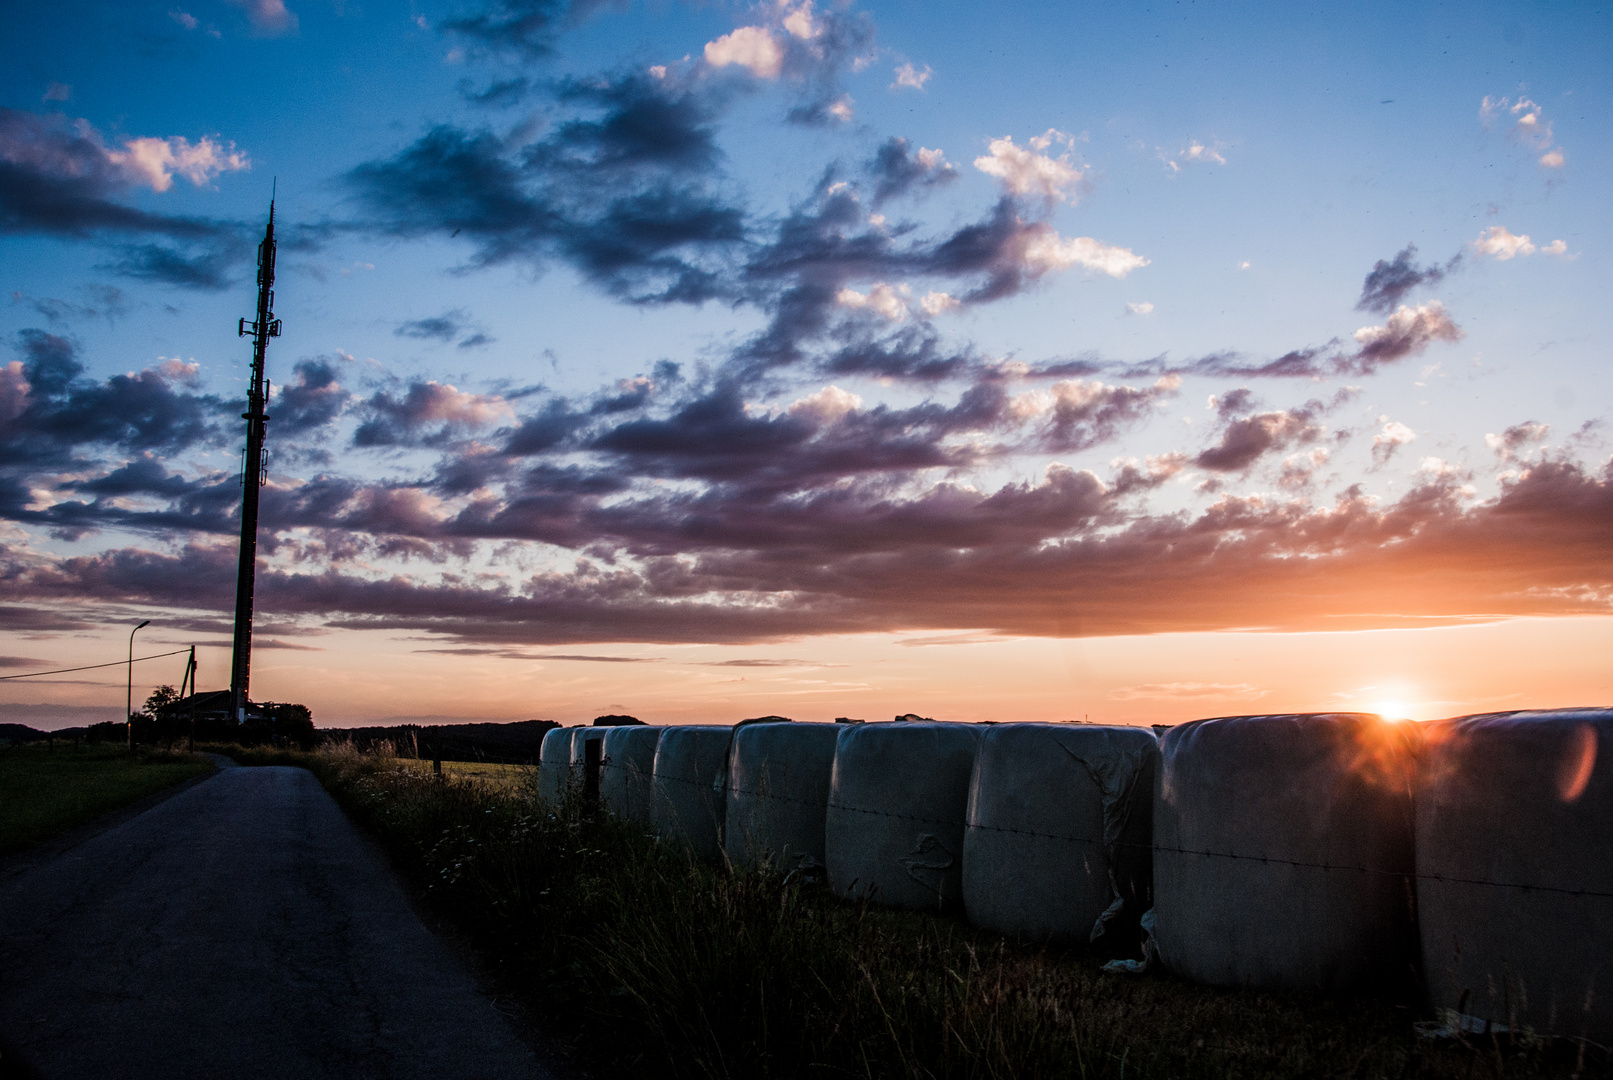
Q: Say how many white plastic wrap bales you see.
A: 9